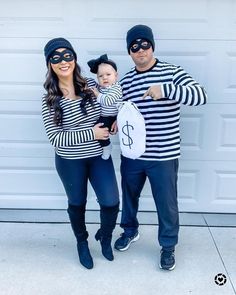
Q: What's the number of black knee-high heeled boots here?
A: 2